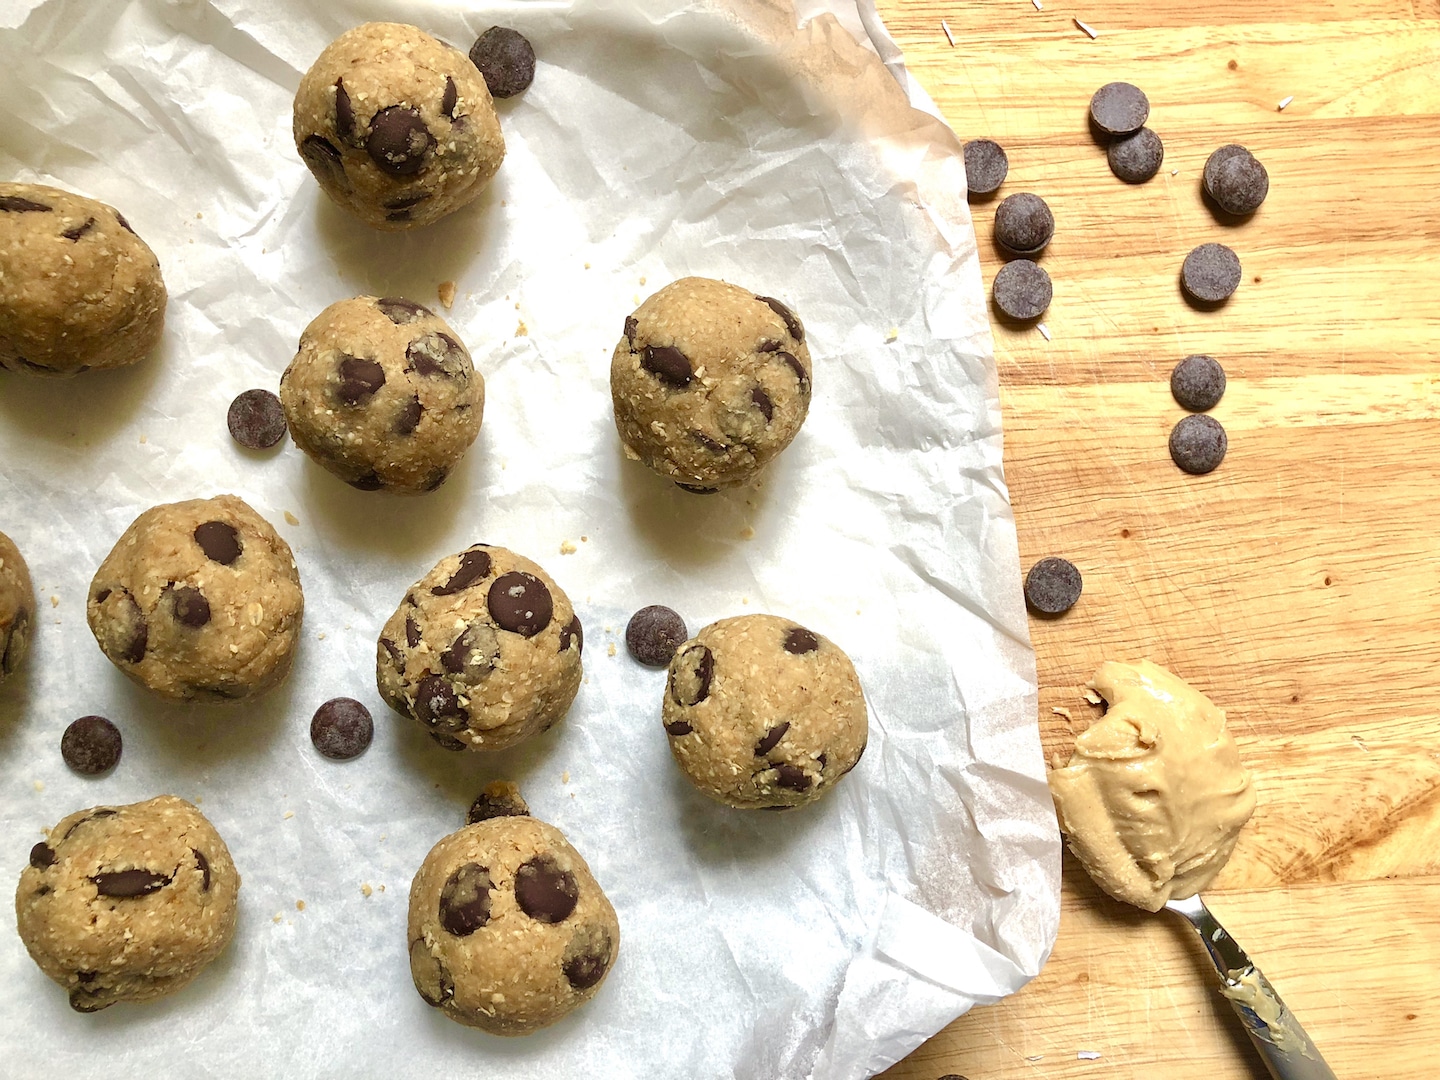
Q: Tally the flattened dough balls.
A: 0